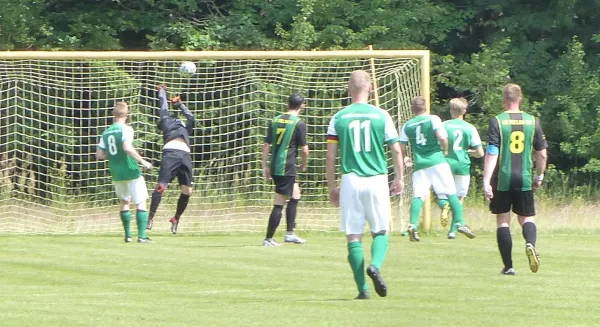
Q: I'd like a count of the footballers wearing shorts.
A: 7